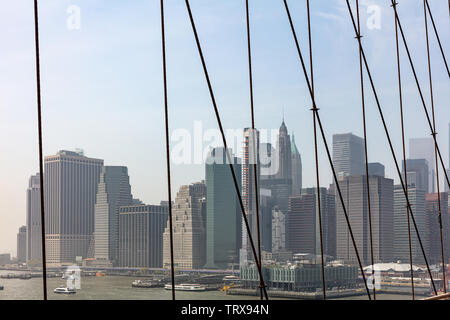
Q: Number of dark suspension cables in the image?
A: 12